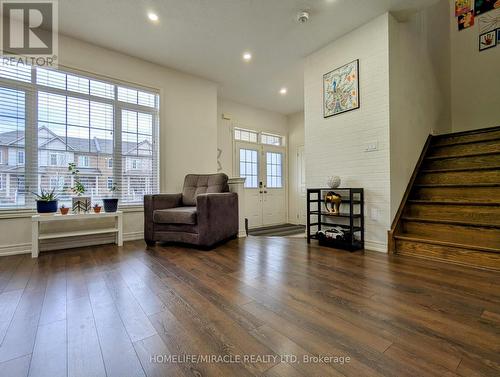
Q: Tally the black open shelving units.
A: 1